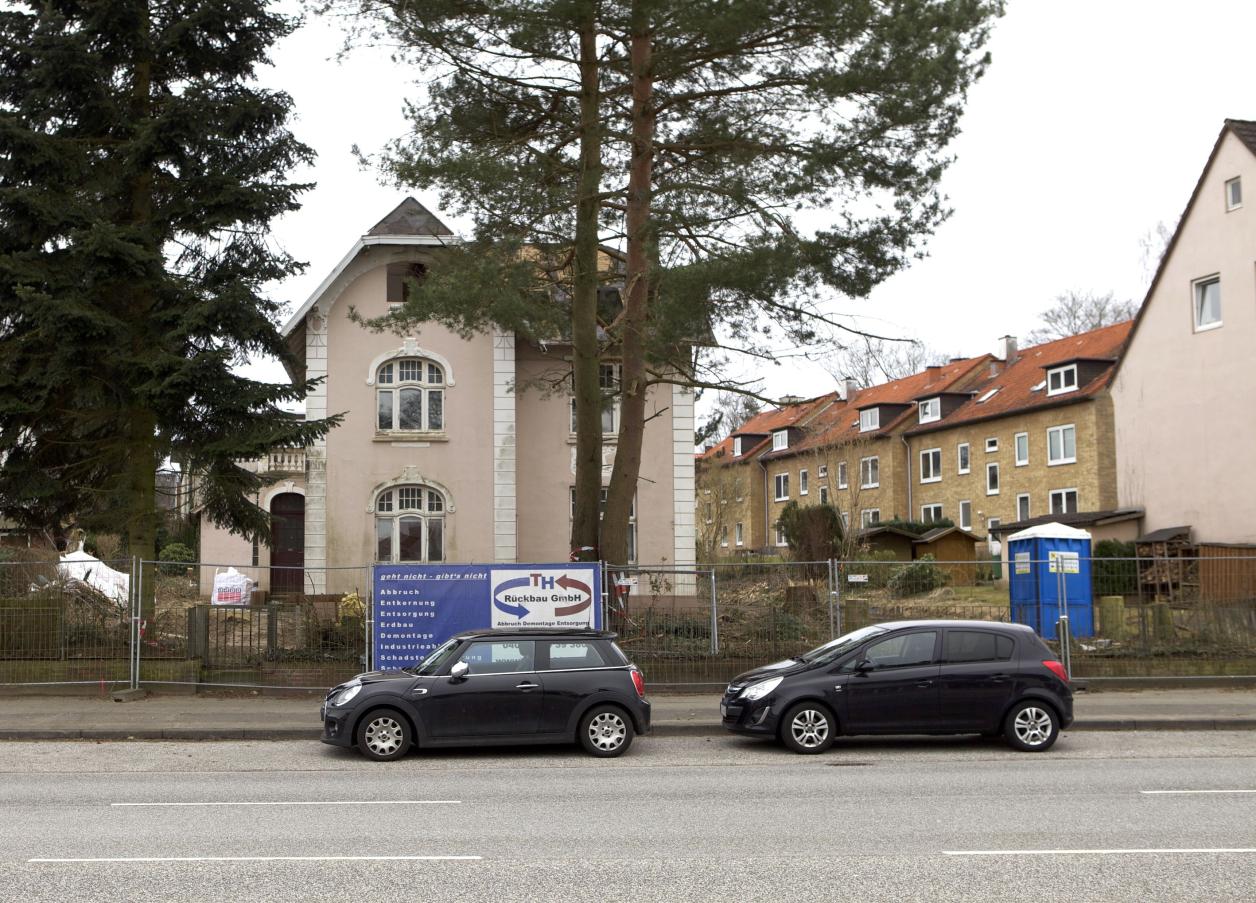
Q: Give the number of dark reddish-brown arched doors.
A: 1